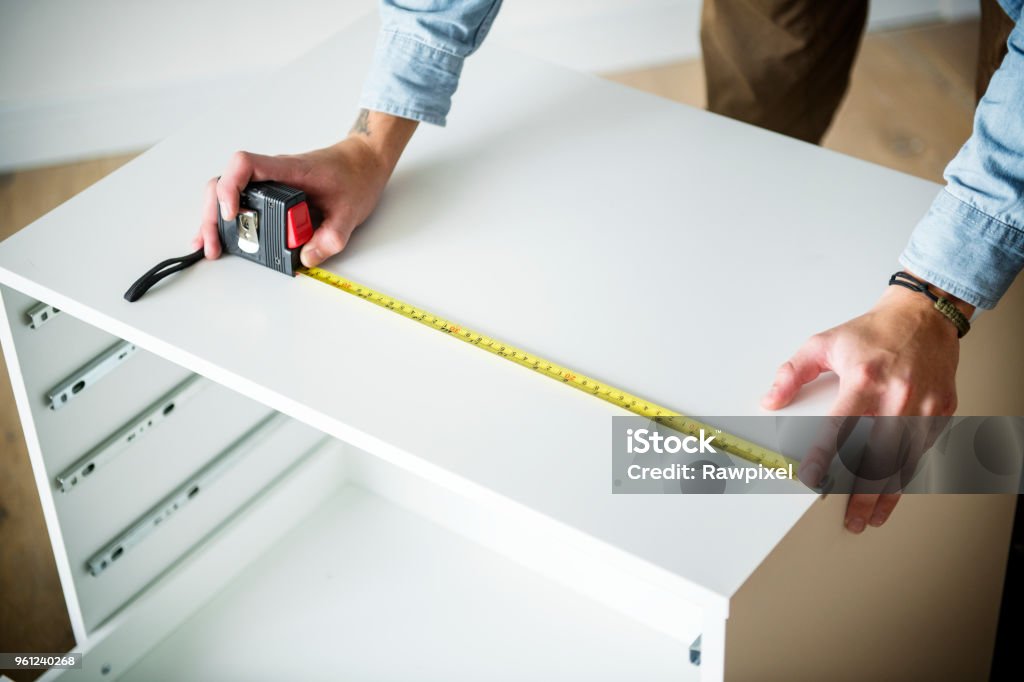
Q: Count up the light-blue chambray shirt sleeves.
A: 2